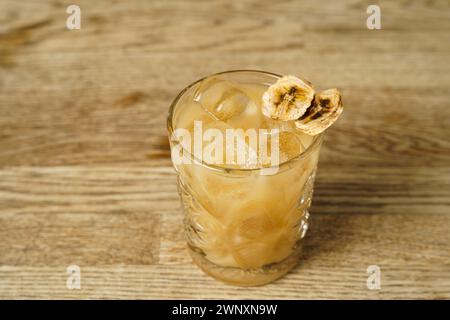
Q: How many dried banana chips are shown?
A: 2